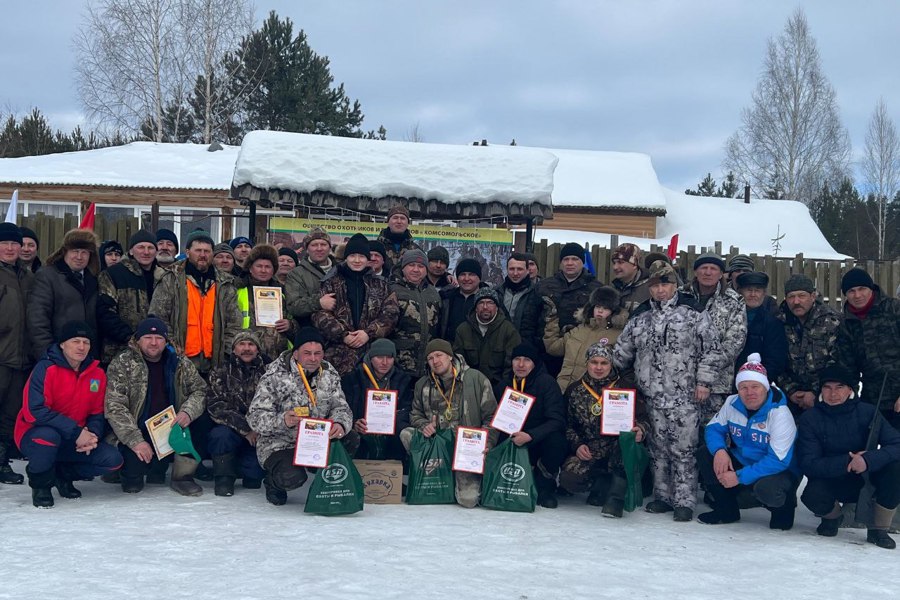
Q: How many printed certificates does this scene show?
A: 7